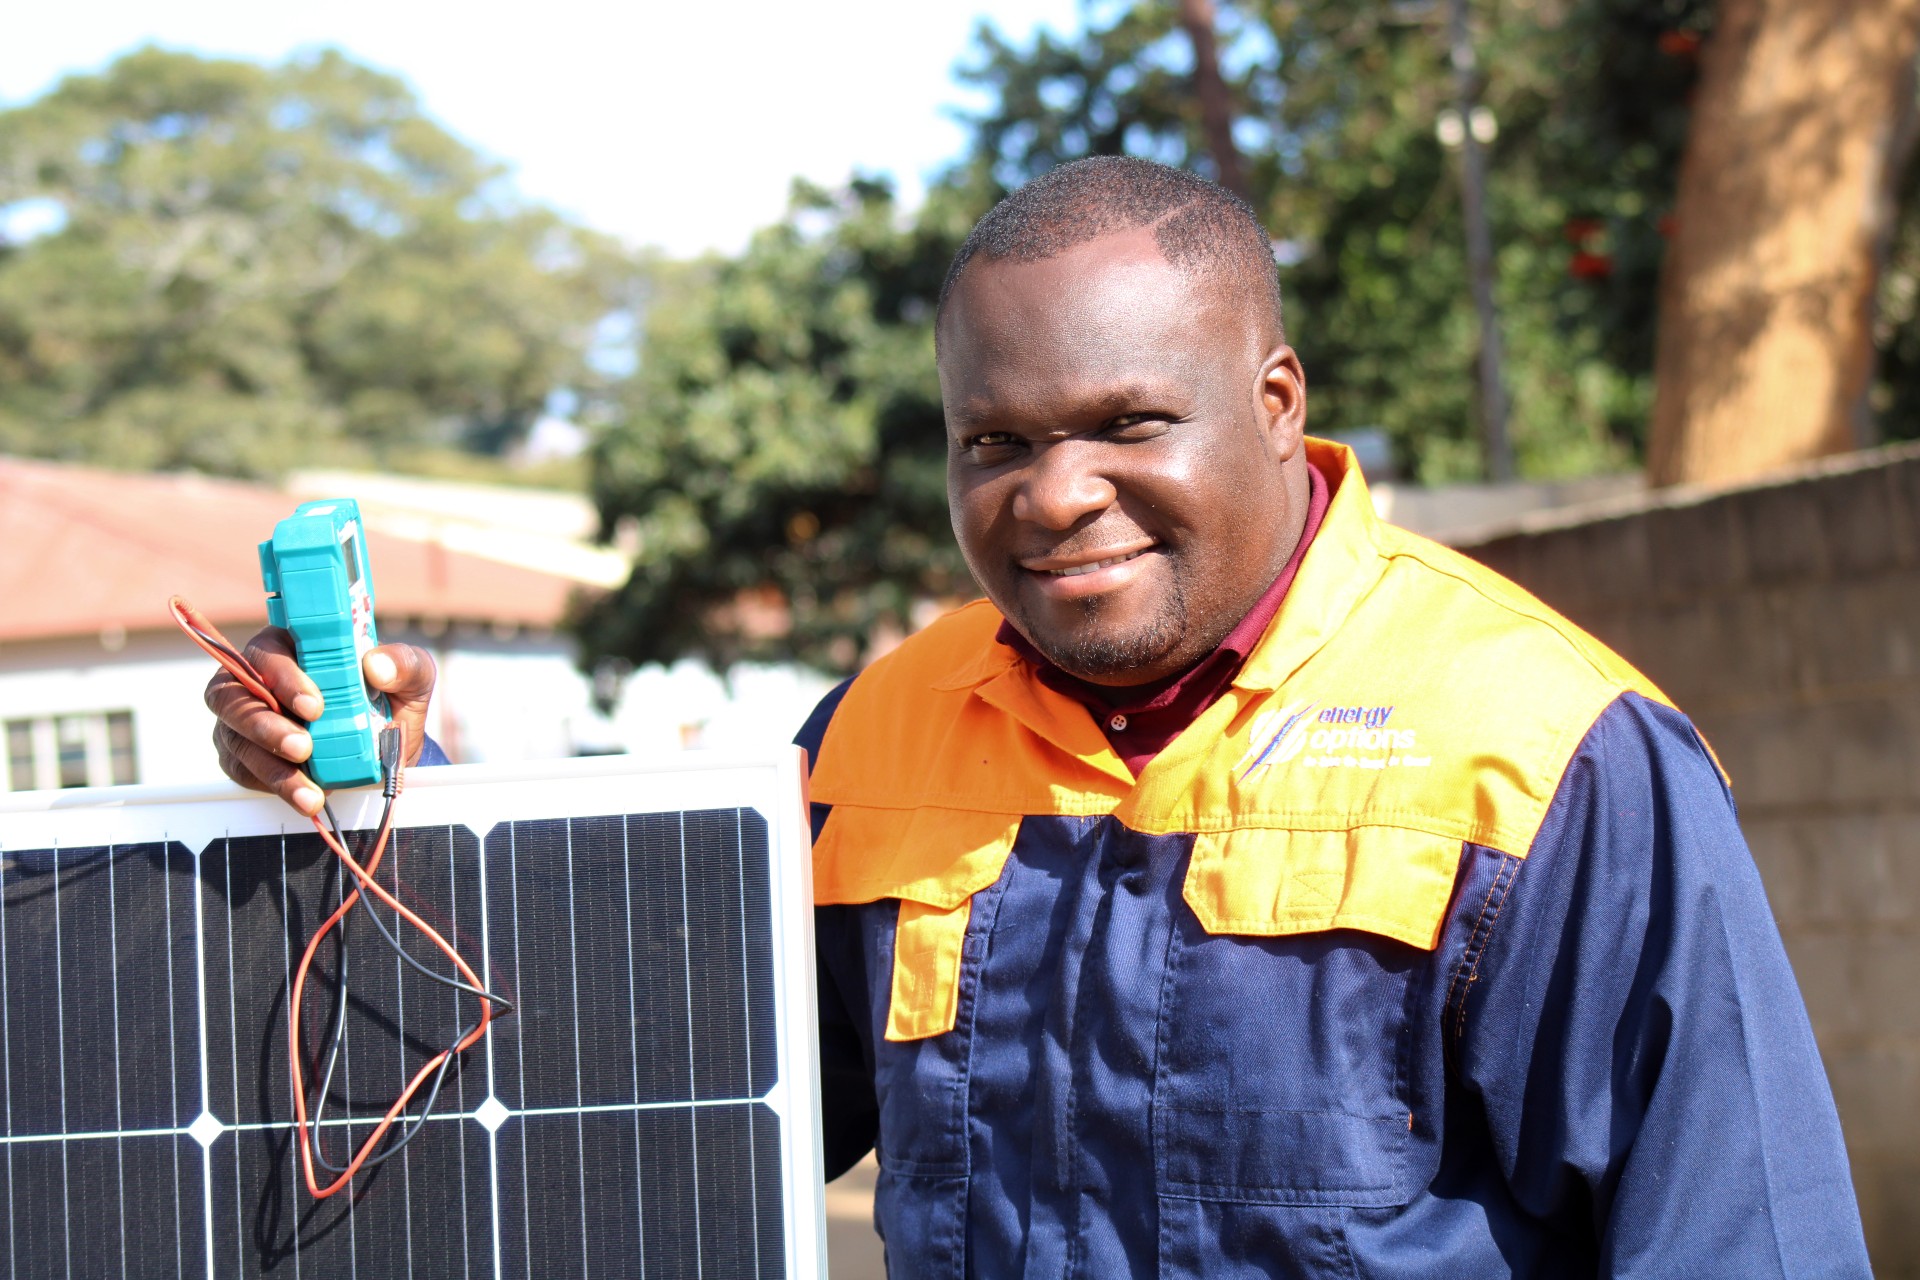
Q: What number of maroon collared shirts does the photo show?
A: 1